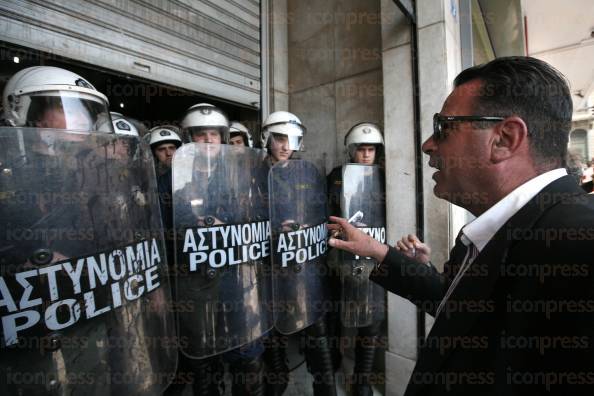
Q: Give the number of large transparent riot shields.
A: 4